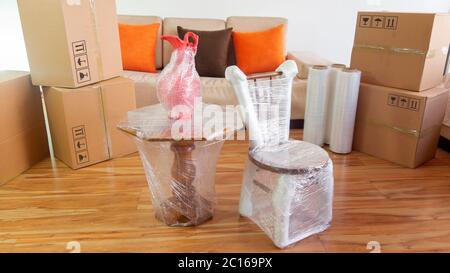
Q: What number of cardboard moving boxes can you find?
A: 5